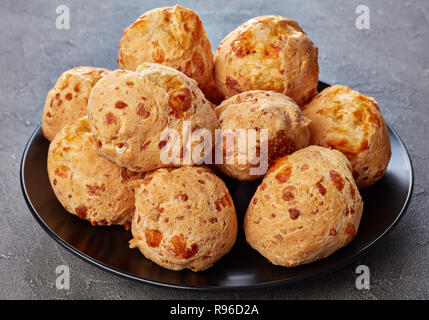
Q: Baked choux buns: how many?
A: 9